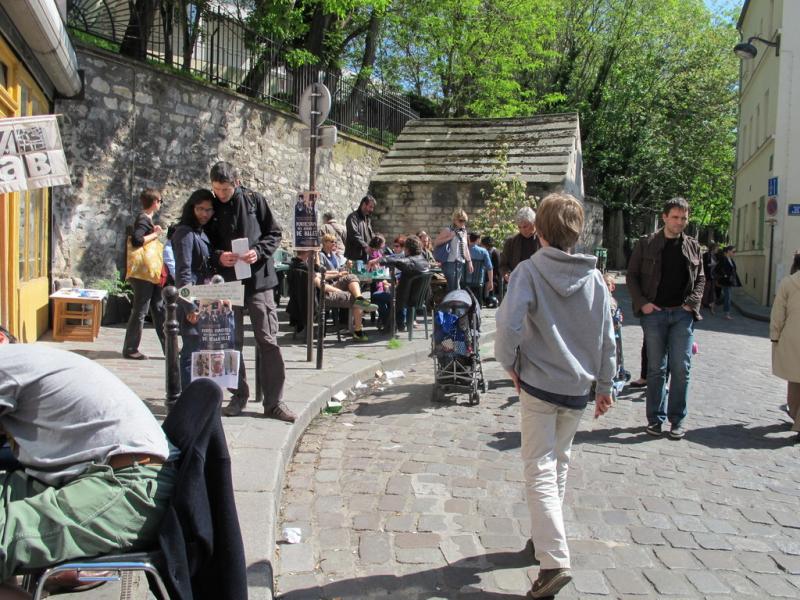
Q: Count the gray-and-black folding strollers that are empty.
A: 1